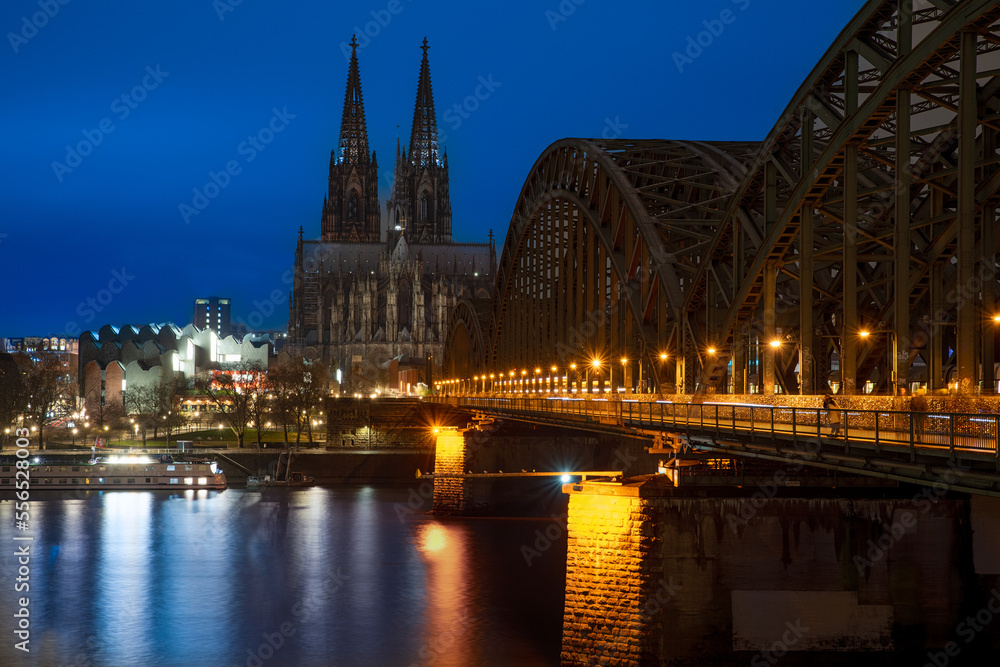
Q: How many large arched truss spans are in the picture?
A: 3